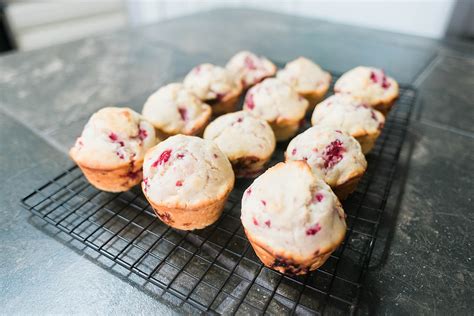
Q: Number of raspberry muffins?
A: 12